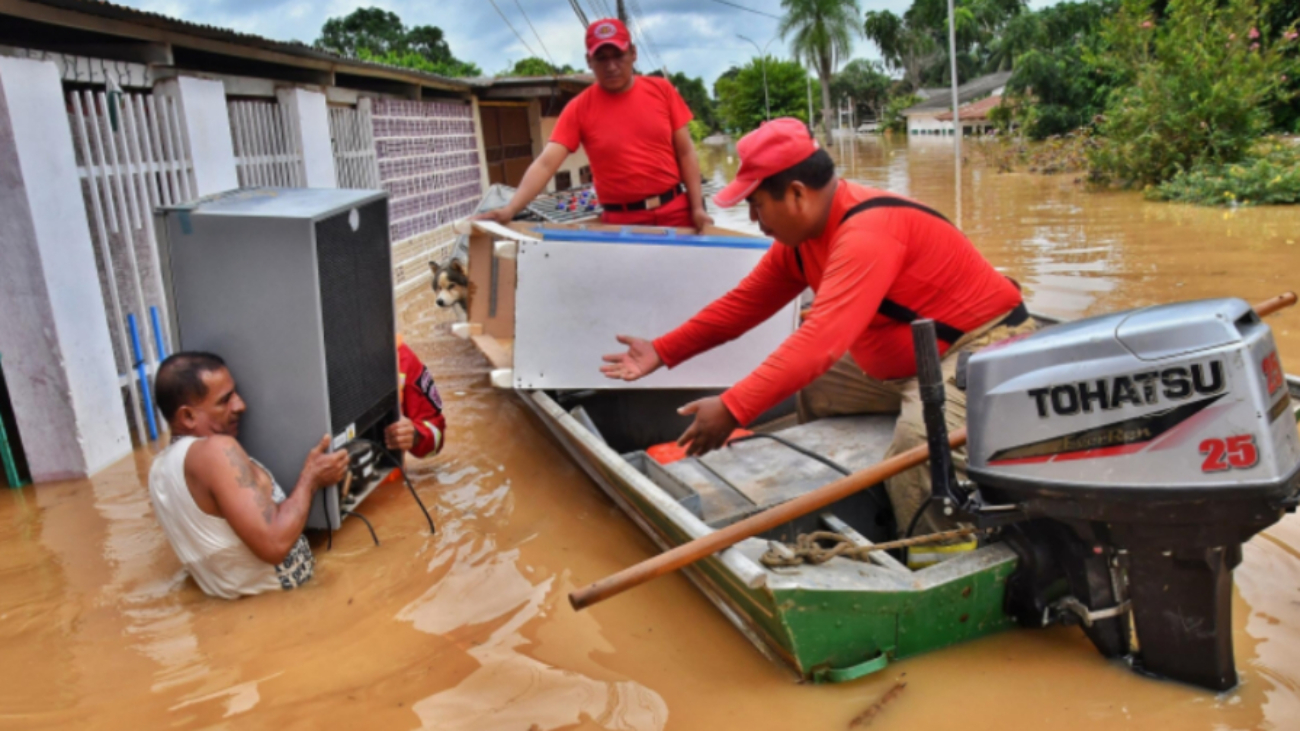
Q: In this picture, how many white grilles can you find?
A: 3